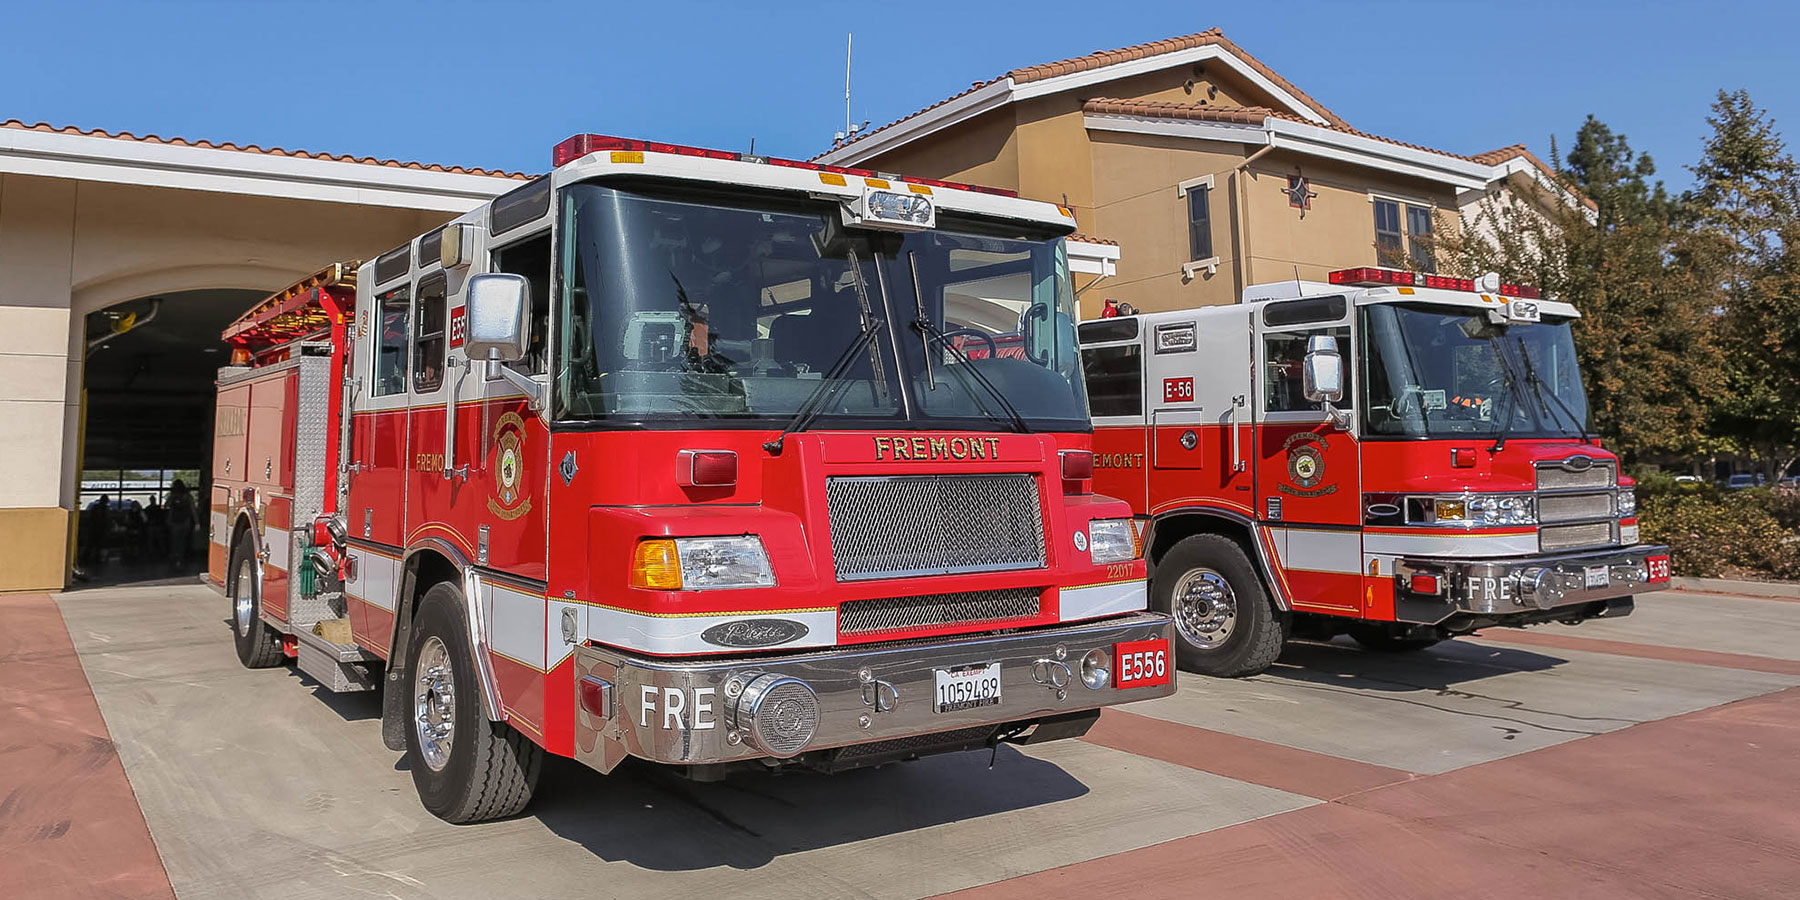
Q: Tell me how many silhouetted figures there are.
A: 4